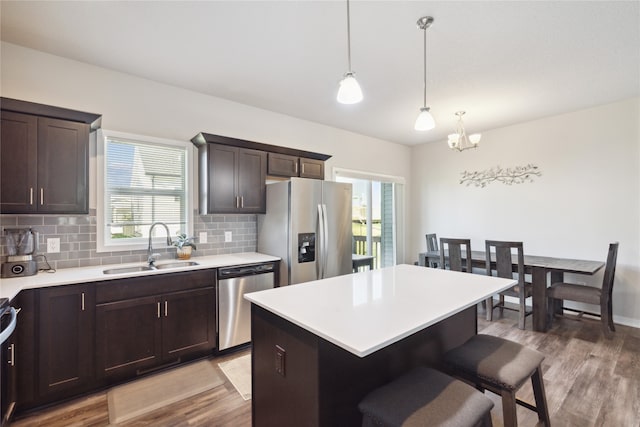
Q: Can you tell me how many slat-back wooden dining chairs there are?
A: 4